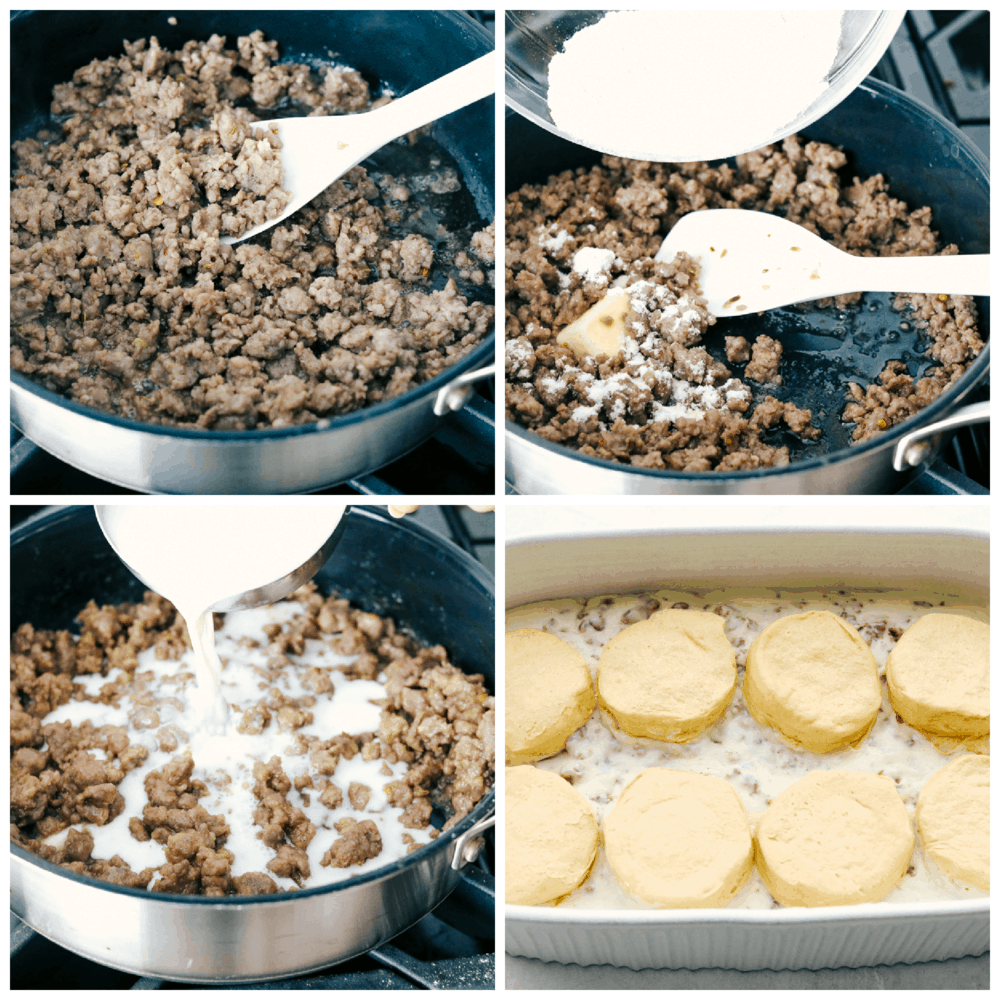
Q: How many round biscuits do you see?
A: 8